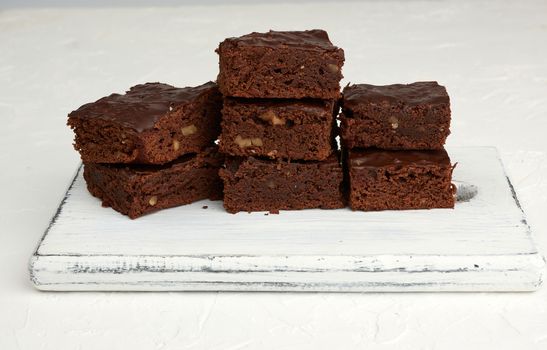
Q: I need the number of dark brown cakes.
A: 7